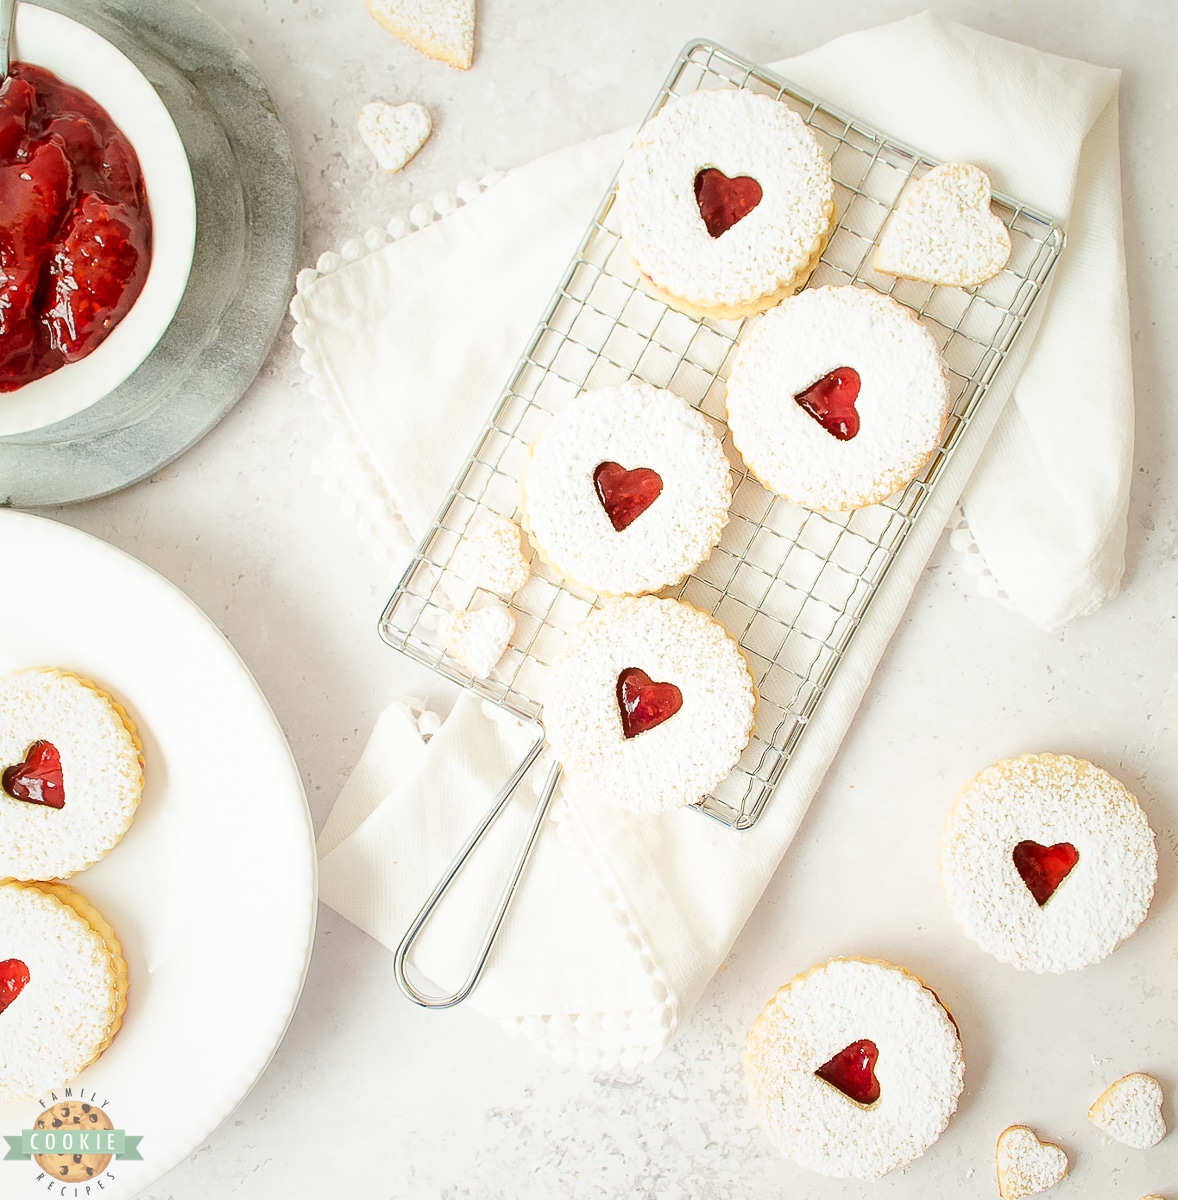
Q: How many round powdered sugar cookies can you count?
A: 8